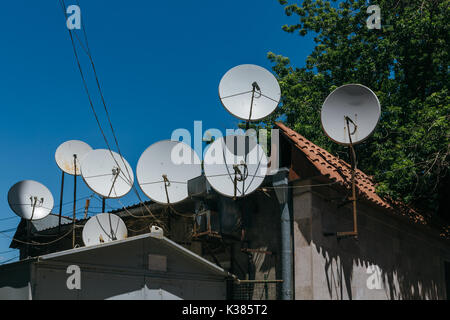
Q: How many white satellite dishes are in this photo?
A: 8